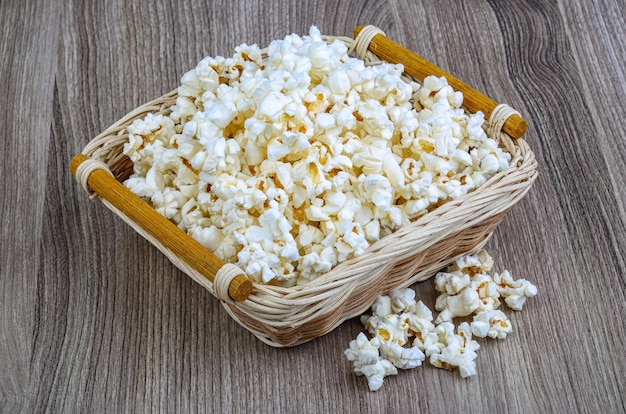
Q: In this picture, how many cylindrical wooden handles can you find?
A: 2